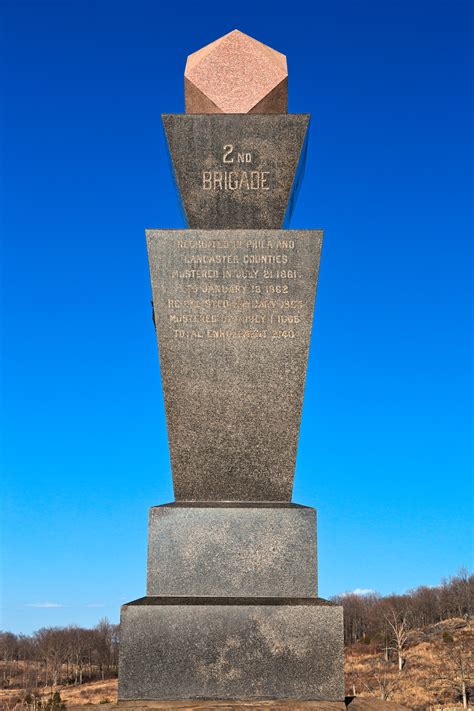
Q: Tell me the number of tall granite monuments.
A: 1